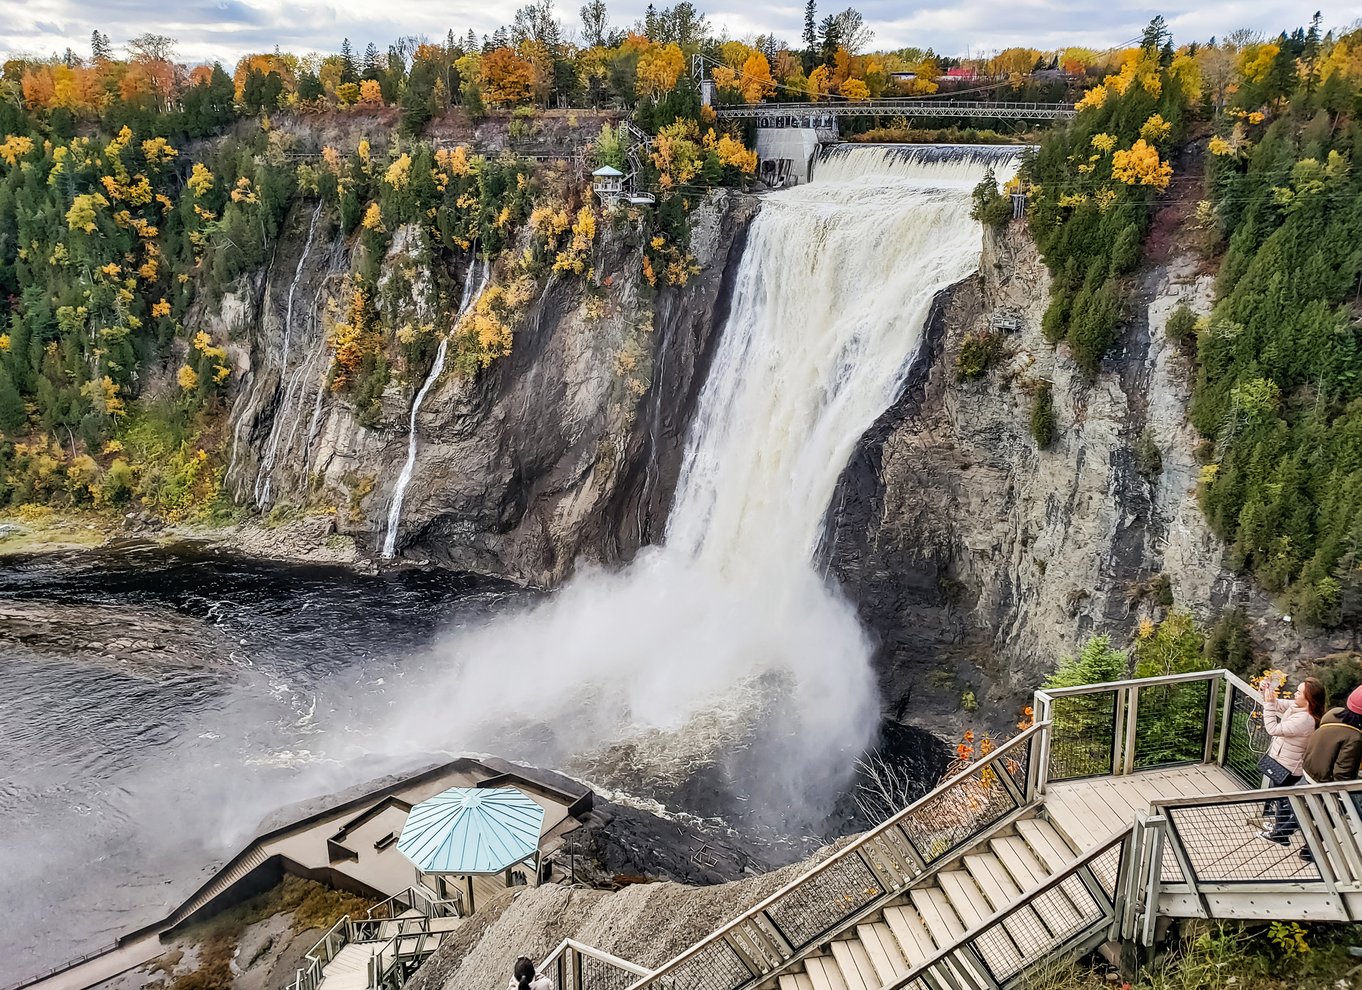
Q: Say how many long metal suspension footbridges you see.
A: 1